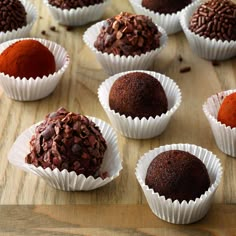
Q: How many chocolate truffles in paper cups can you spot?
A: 10